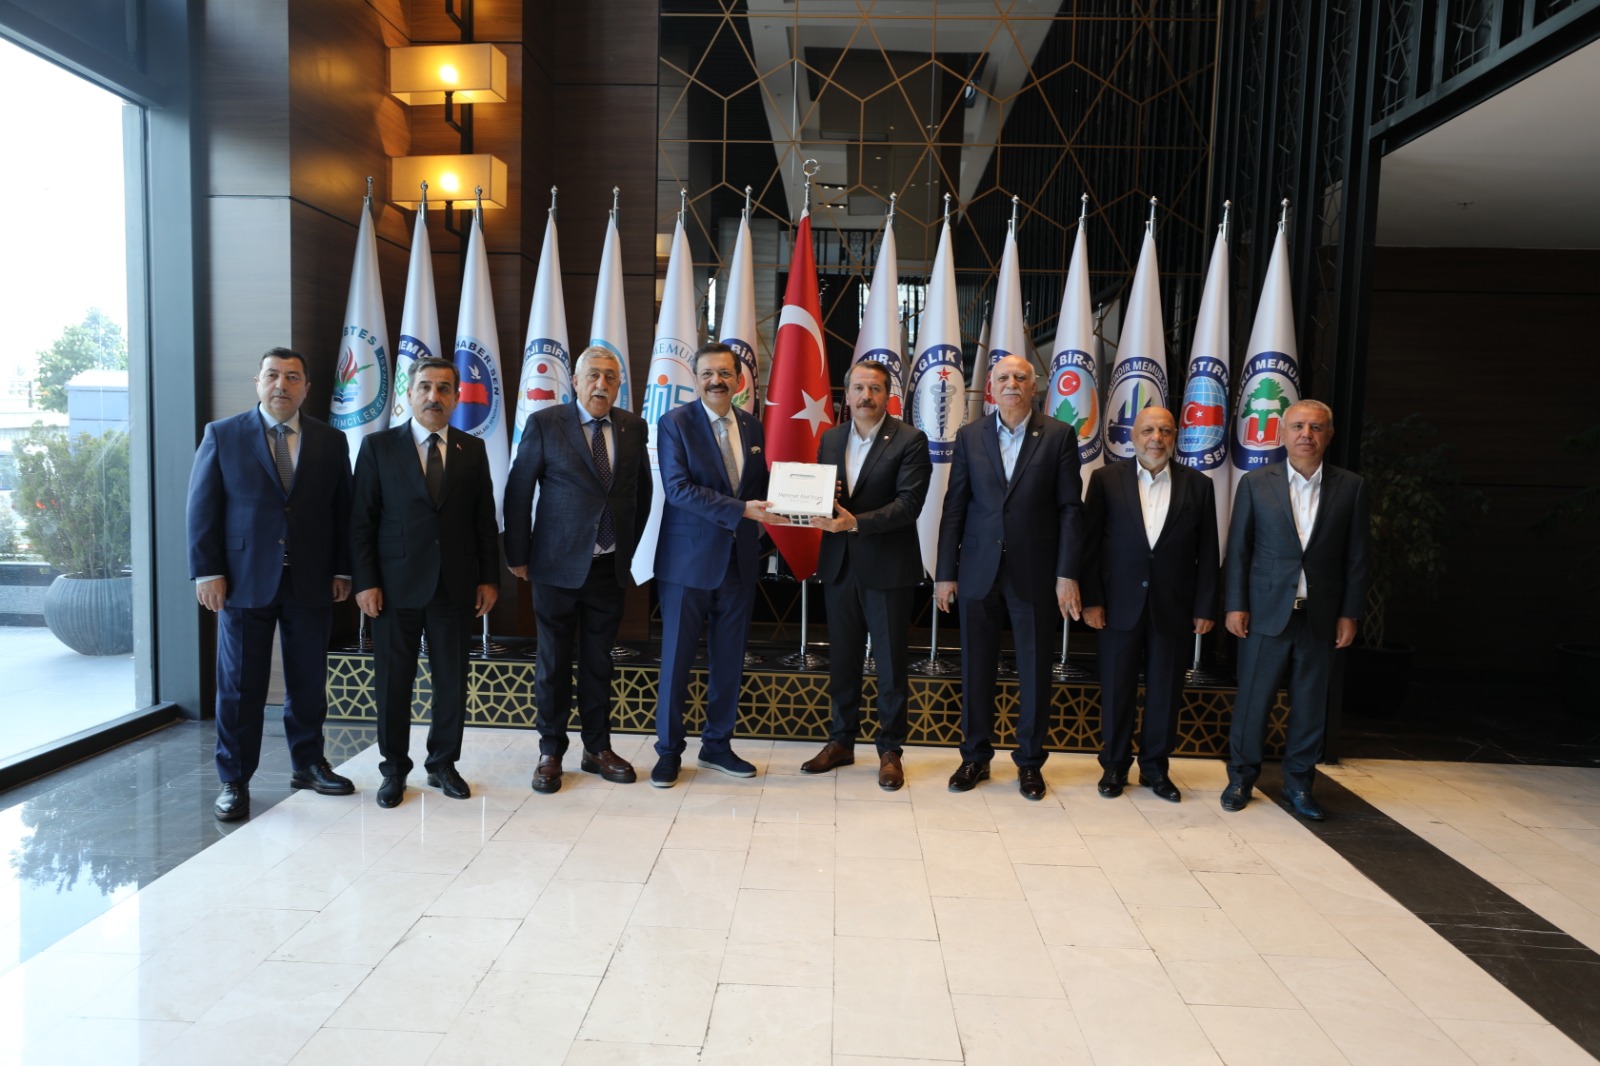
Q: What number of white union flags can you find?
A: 14